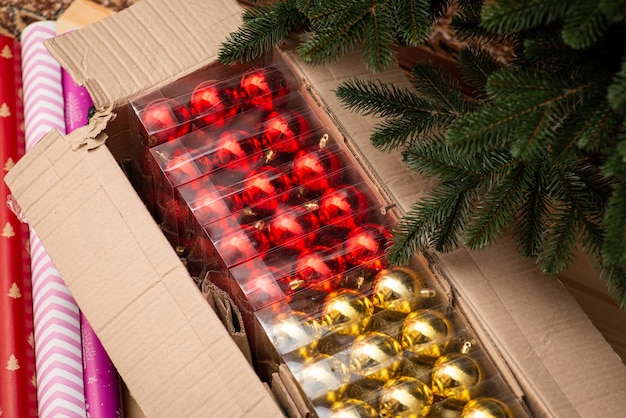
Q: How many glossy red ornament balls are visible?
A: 15